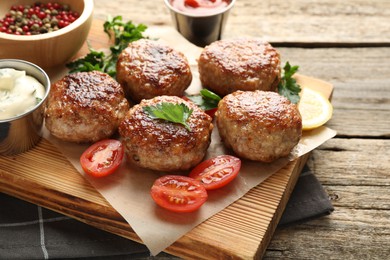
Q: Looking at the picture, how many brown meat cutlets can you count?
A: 5